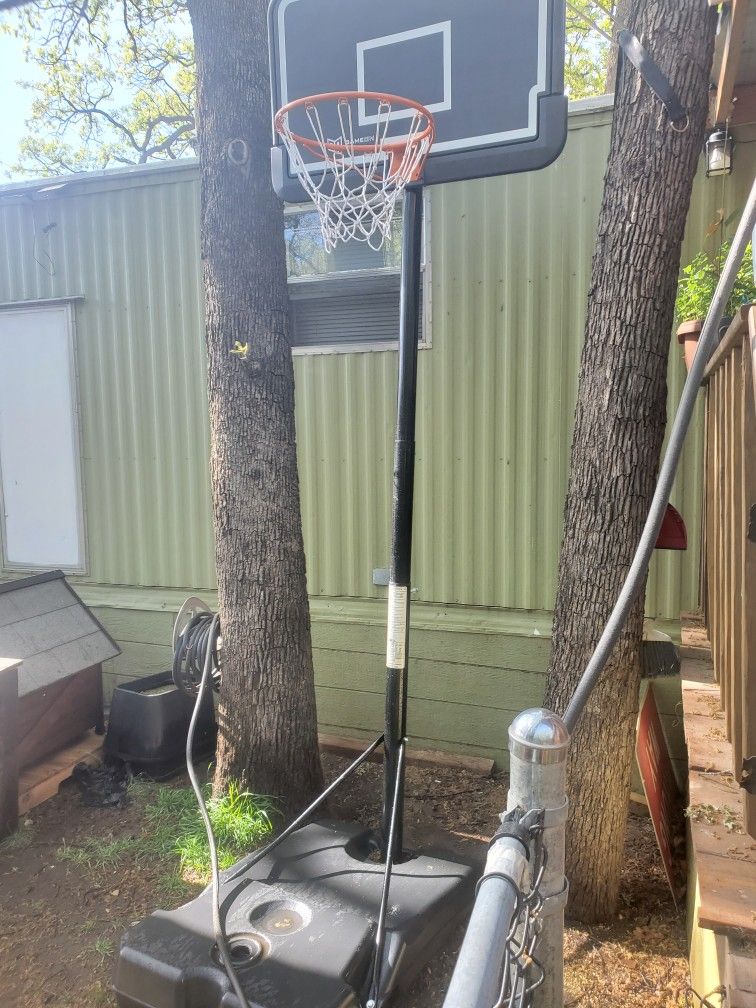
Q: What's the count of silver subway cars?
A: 0